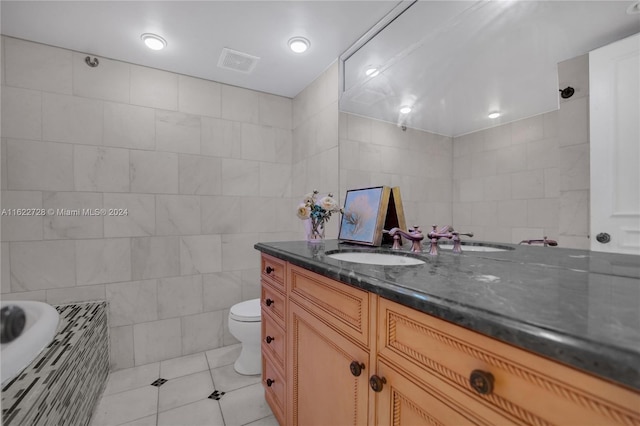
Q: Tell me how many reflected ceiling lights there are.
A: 3